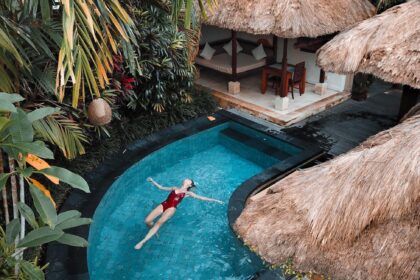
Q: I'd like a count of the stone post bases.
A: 3